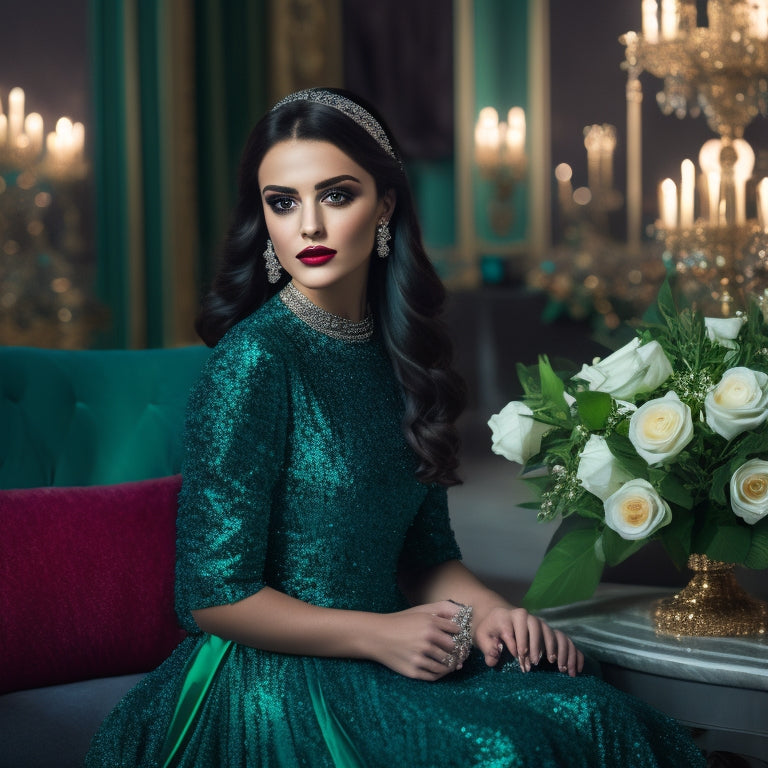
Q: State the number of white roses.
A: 8